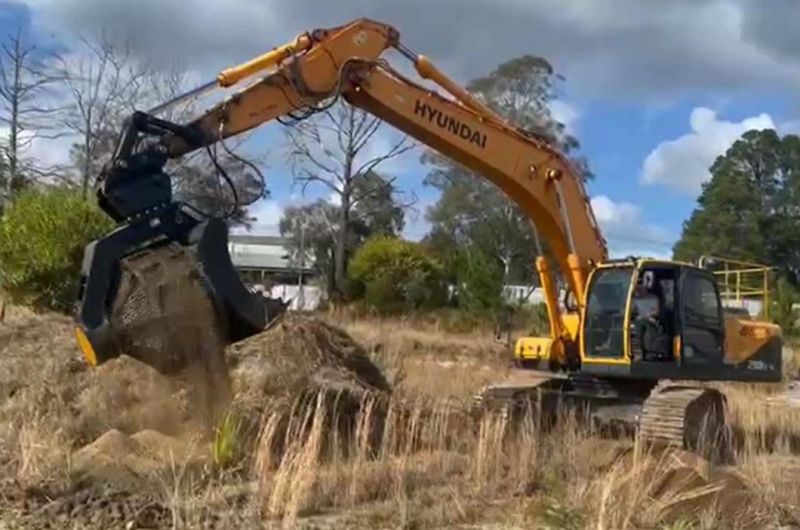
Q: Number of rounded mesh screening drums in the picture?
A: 1